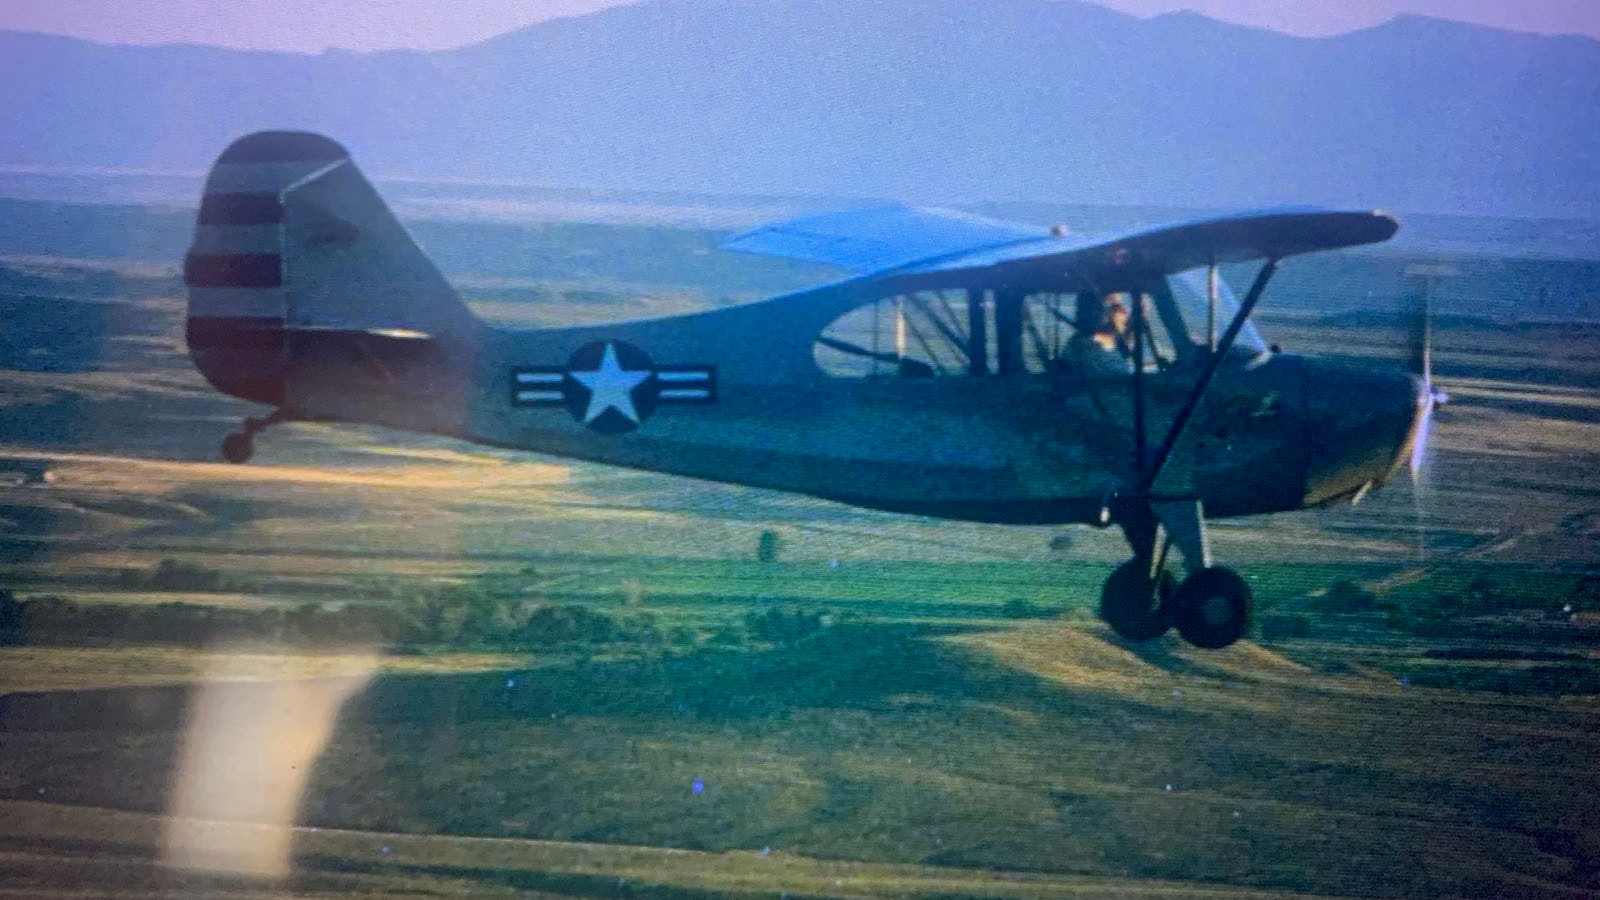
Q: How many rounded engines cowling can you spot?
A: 1